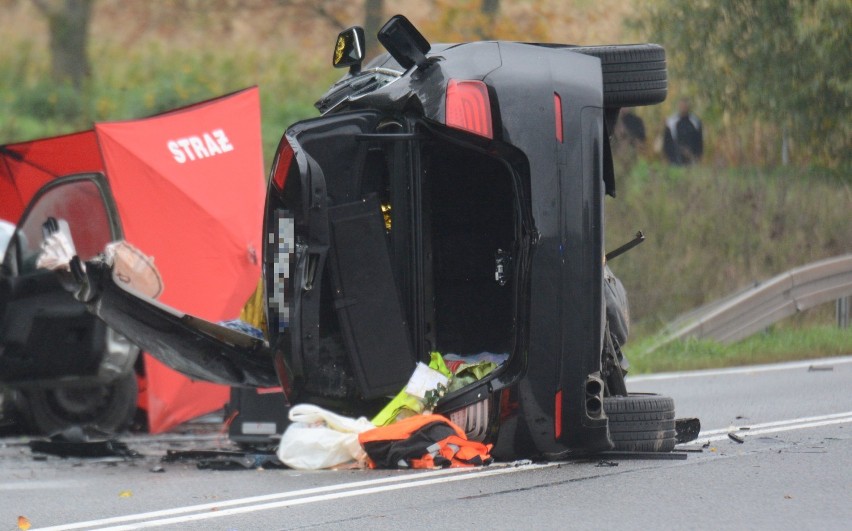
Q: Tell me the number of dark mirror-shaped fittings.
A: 2